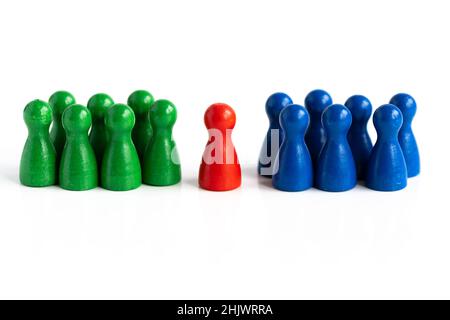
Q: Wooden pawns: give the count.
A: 15